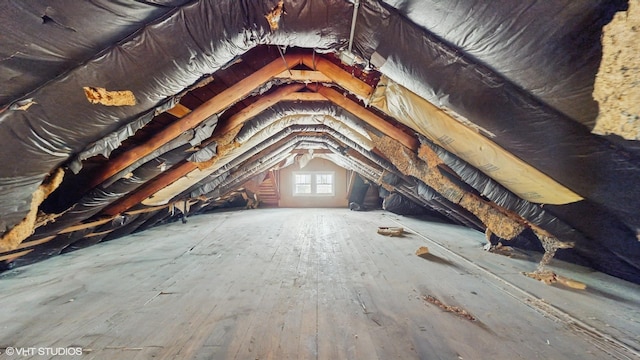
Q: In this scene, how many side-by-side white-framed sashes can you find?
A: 2